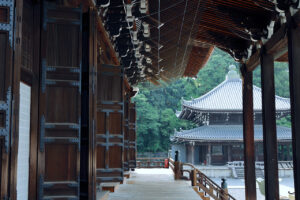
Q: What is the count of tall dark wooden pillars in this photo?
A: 3